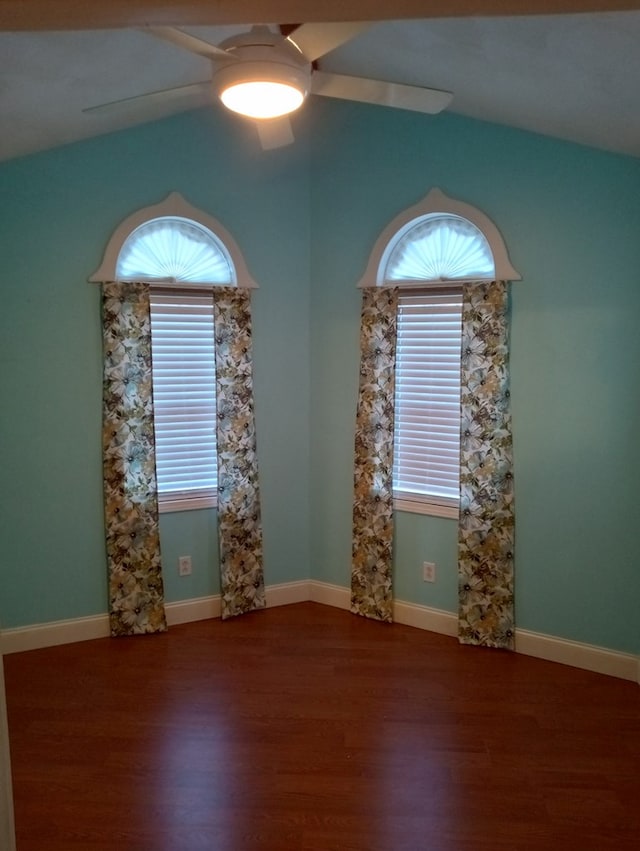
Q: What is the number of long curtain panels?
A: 4